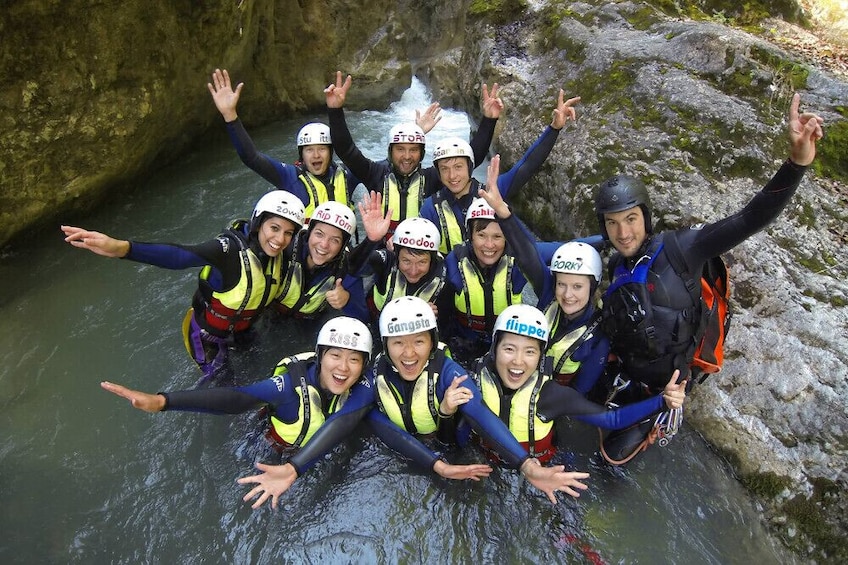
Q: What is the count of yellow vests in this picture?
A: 11